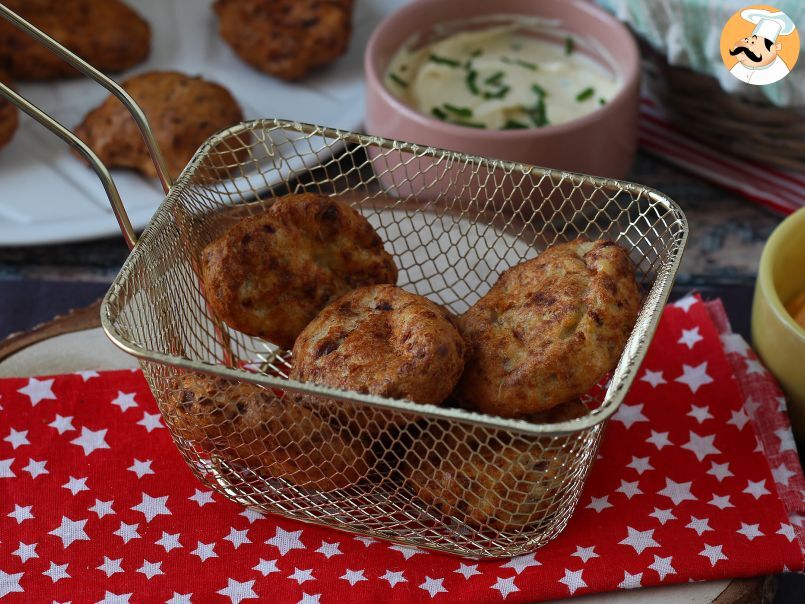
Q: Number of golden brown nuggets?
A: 9